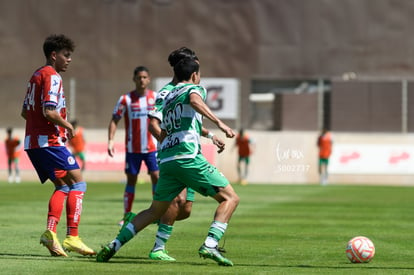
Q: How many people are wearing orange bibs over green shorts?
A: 4